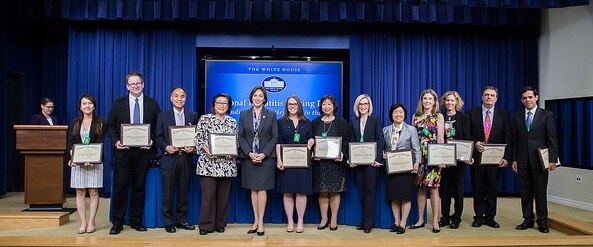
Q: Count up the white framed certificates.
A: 12